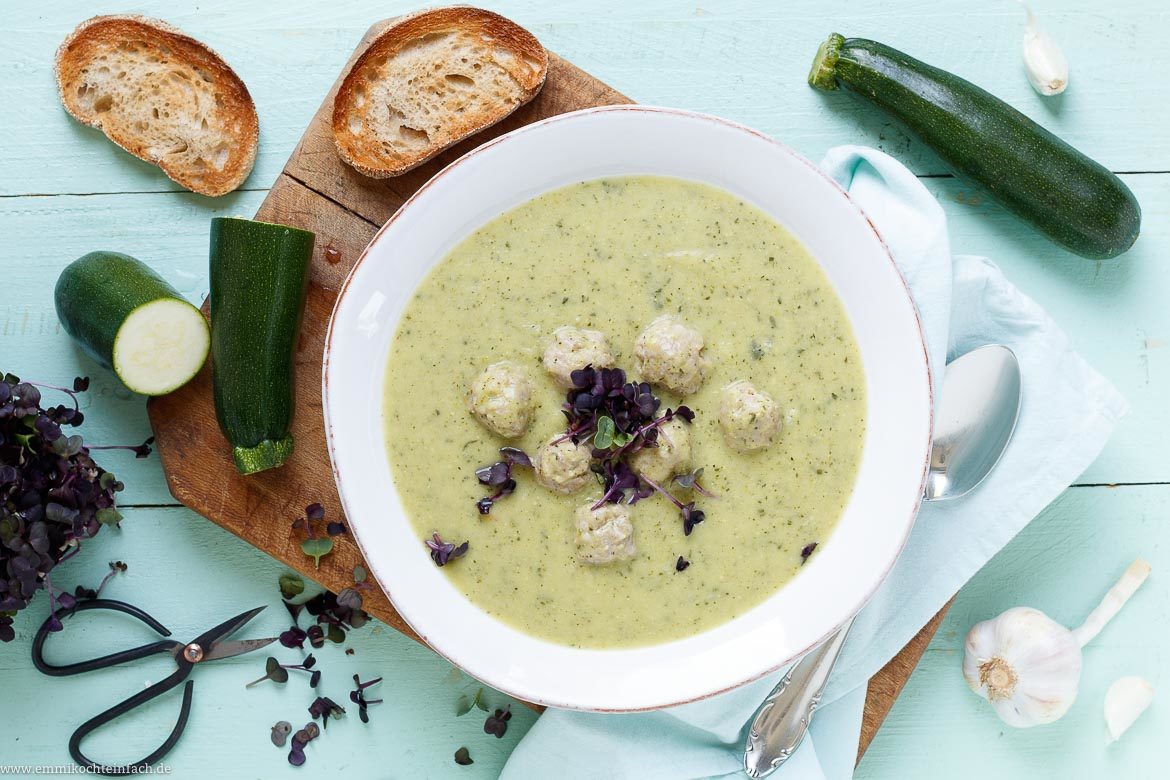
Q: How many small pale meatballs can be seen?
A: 7